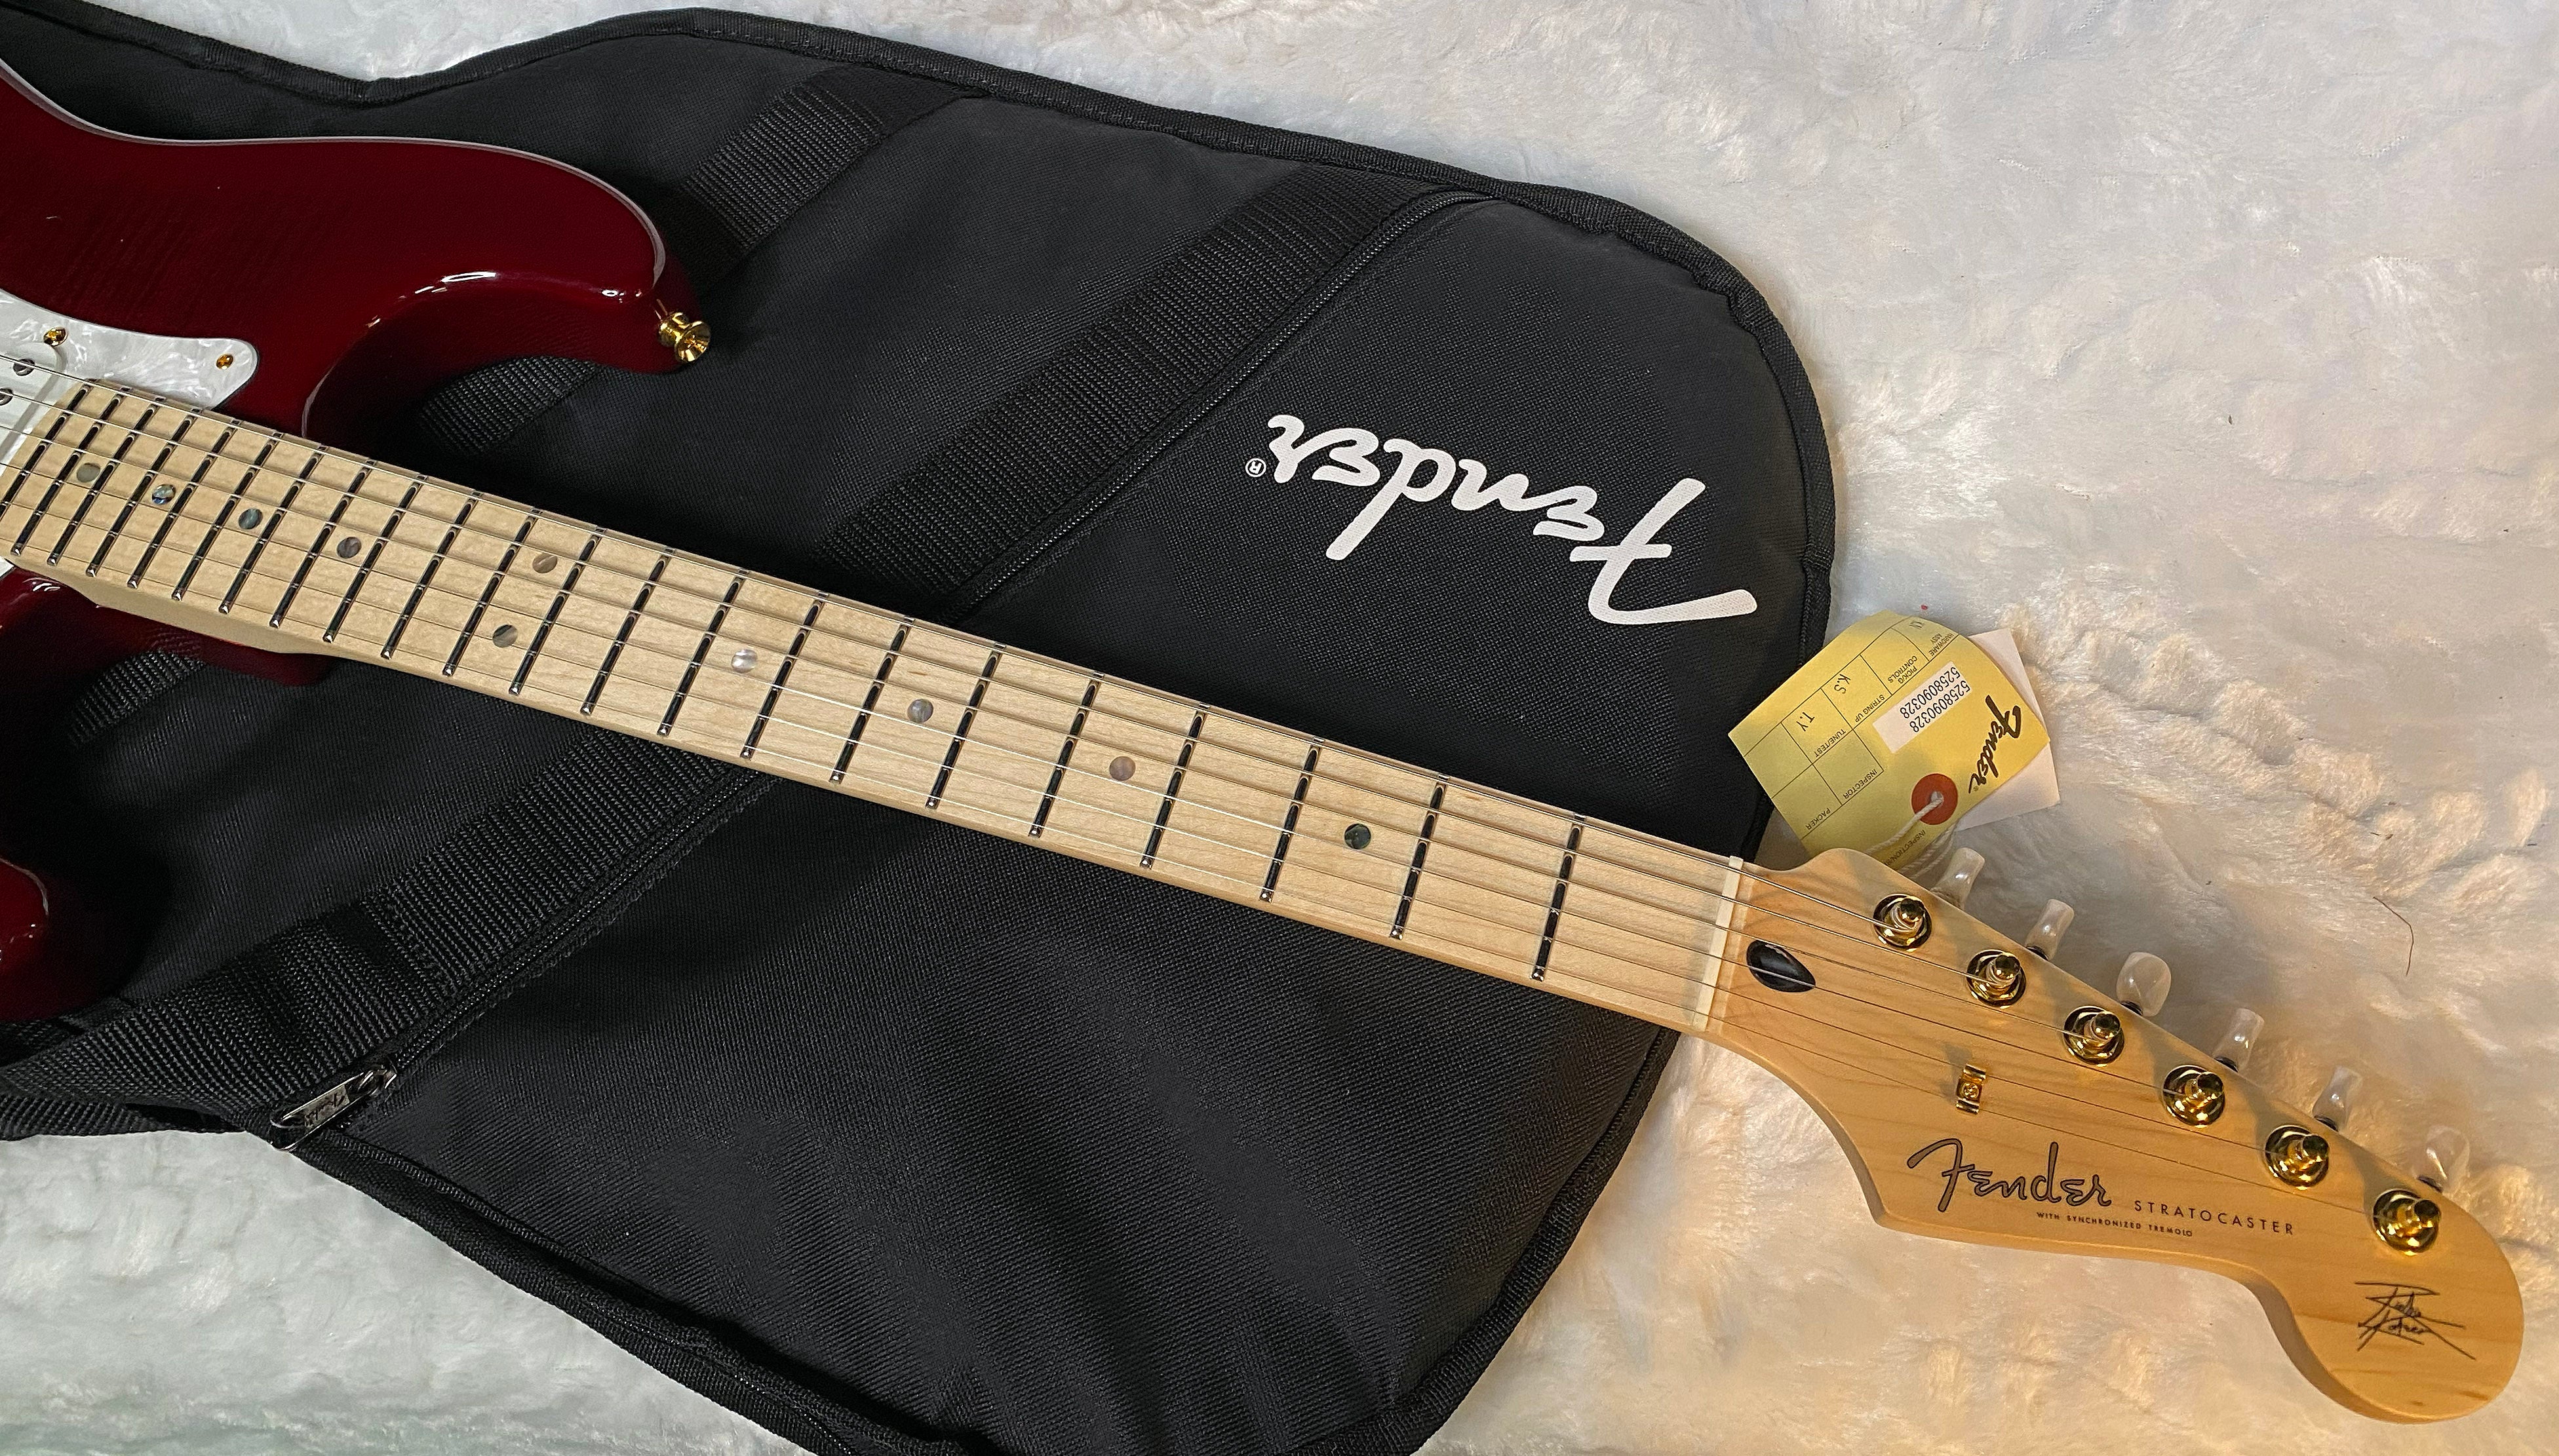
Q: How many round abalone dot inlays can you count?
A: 10